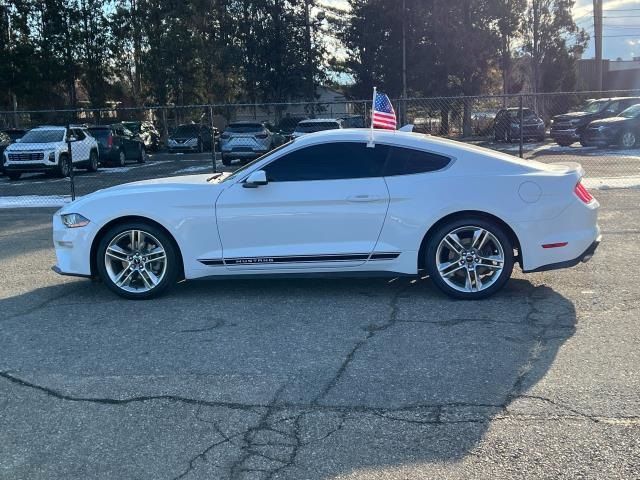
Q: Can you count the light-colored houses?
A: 1